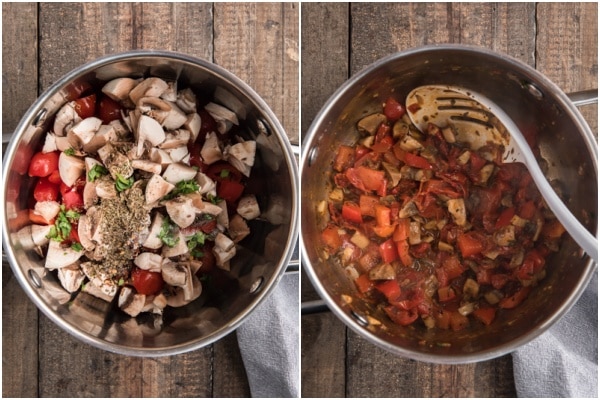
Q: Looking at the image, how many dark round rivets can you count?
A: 7